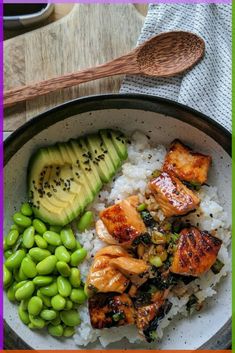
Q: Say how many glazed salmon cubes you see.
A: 7